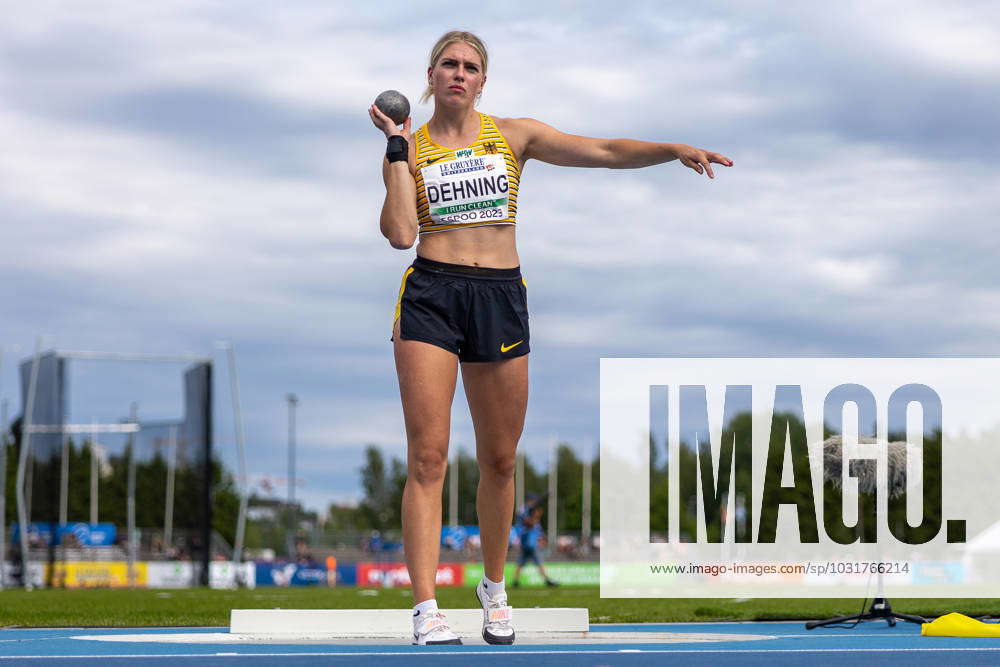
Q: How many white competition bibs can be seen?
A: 1